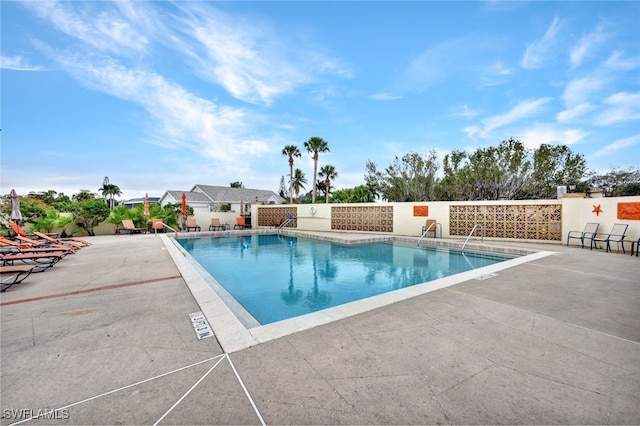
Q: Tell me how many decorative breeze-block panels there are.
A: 3